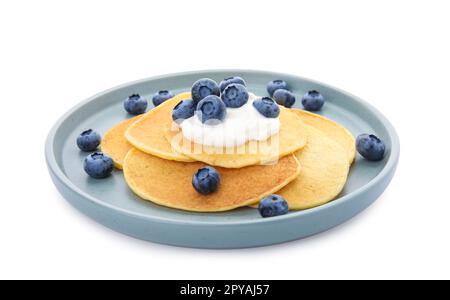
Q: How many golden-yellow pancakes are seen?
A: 6